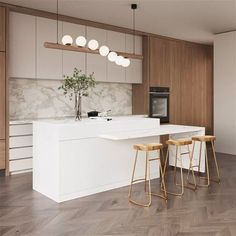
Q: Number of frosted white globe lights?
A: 7